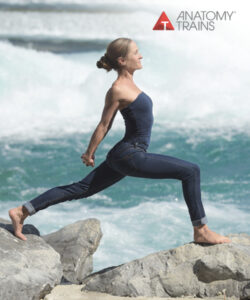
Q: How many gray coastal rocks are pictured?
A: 3